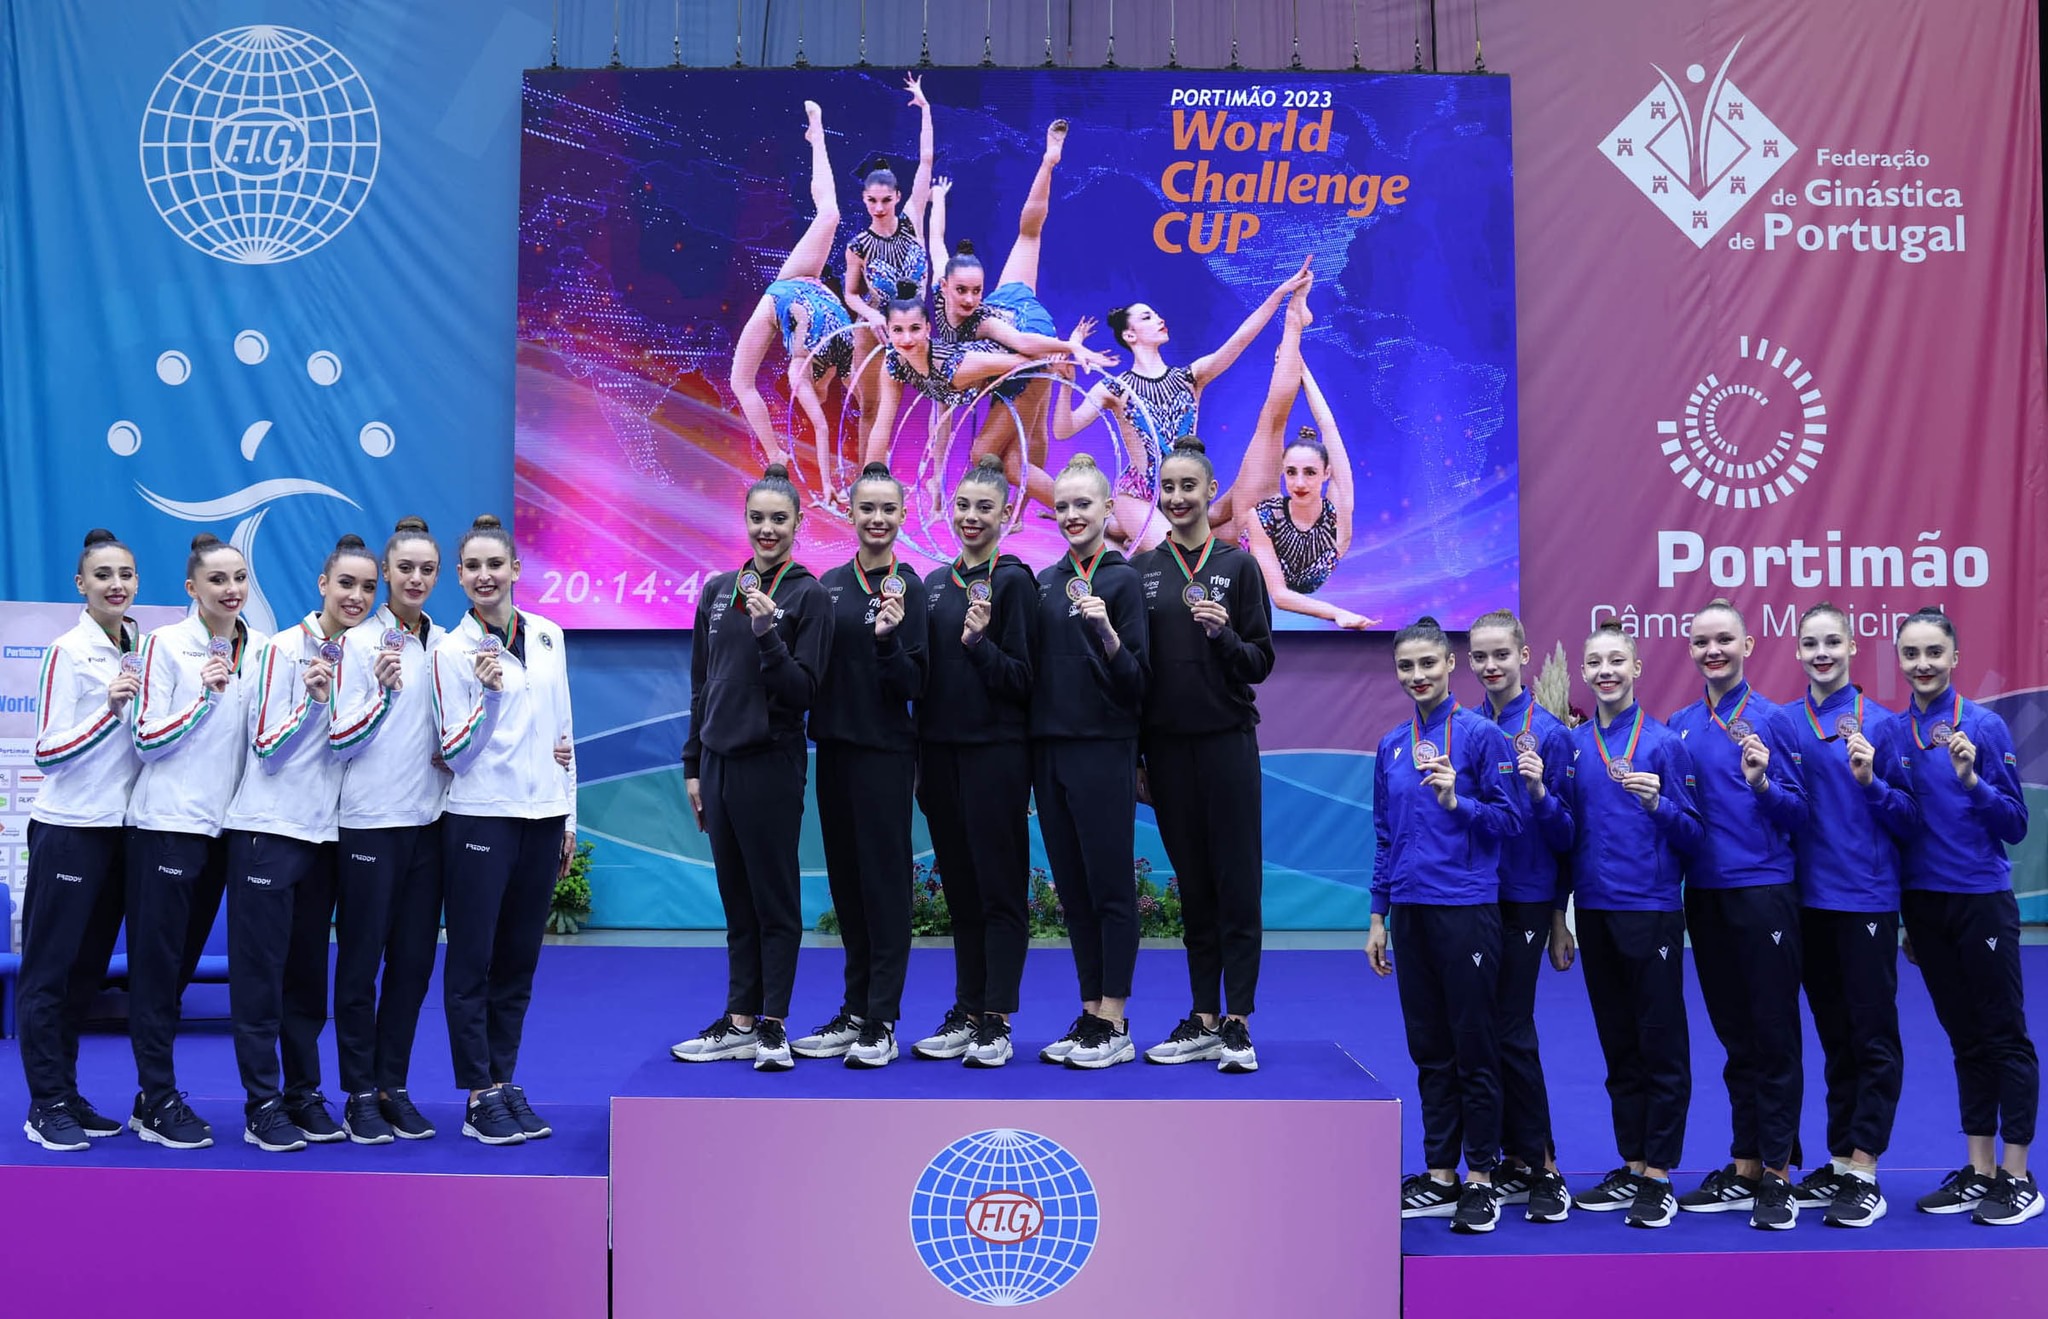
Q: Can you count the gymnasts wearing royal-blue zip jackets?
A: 6